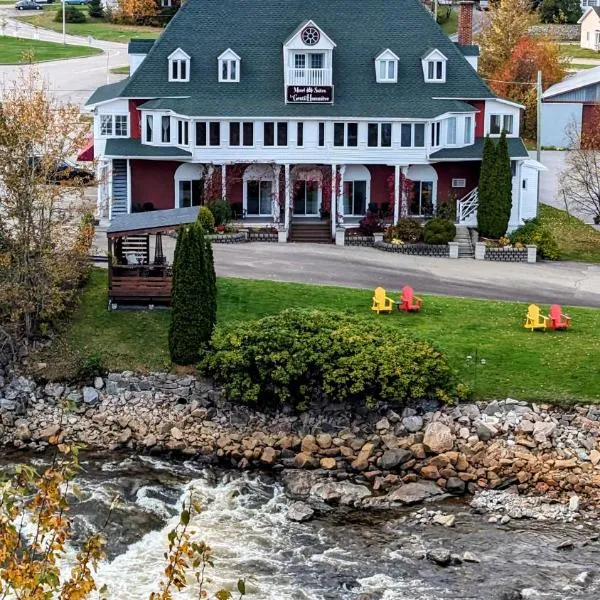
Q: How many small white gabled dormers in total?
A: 4